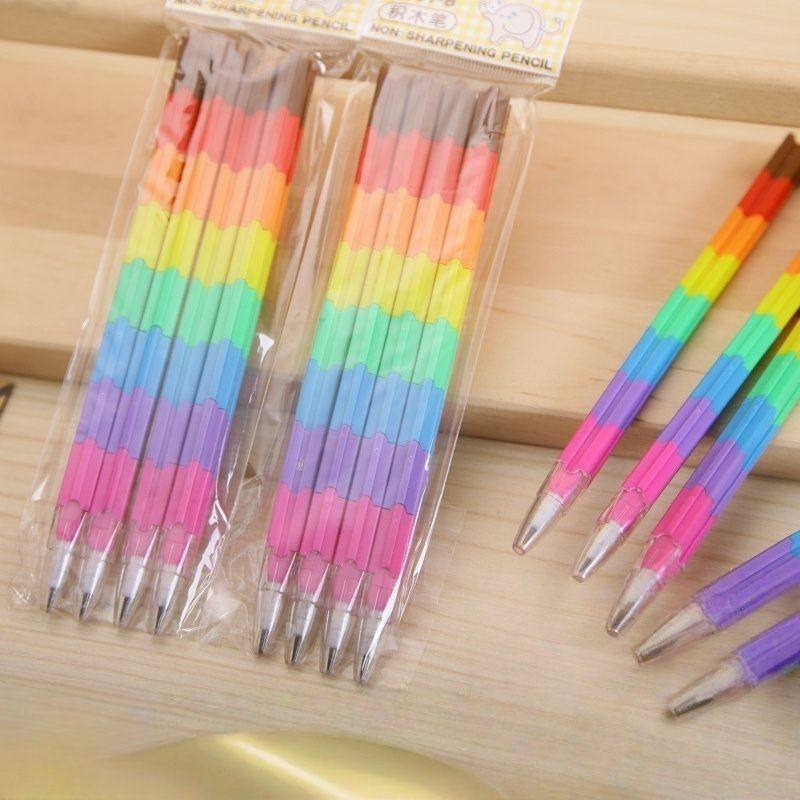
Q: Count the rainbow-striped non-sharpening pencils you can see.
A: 13